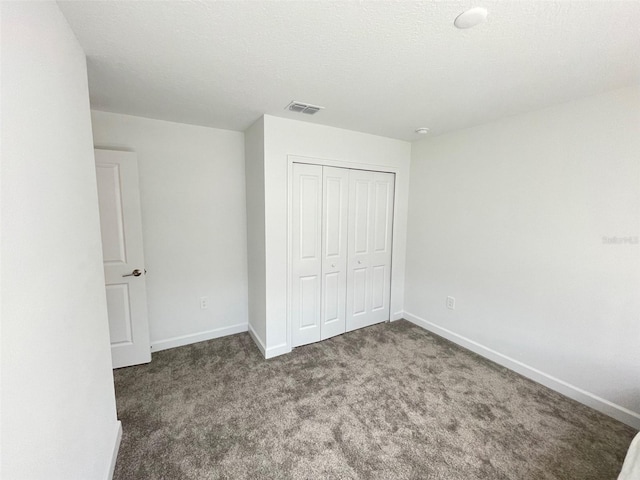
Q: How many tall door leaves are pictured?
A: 5